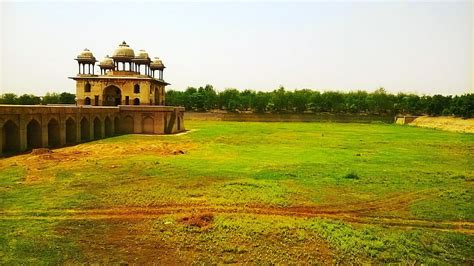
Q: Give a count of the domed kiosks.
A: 5